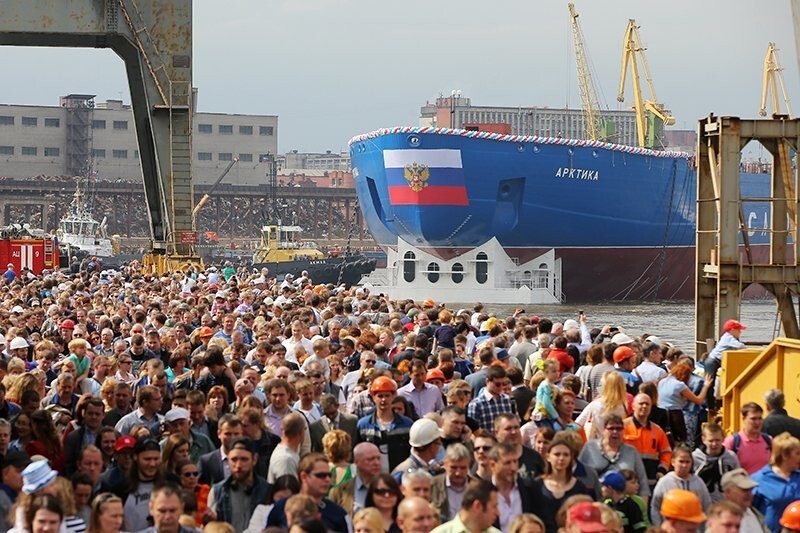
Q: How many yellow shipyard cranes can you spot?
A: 3